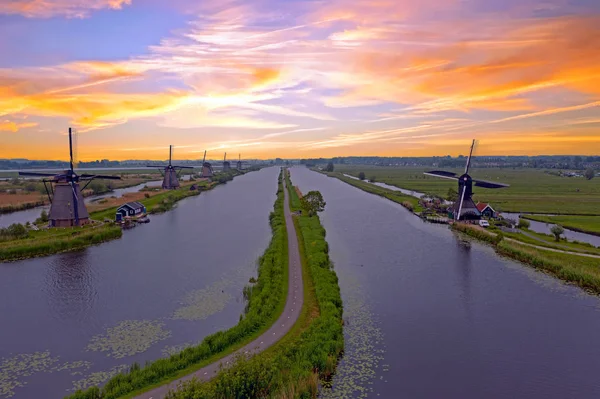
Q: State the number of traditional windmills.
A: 6